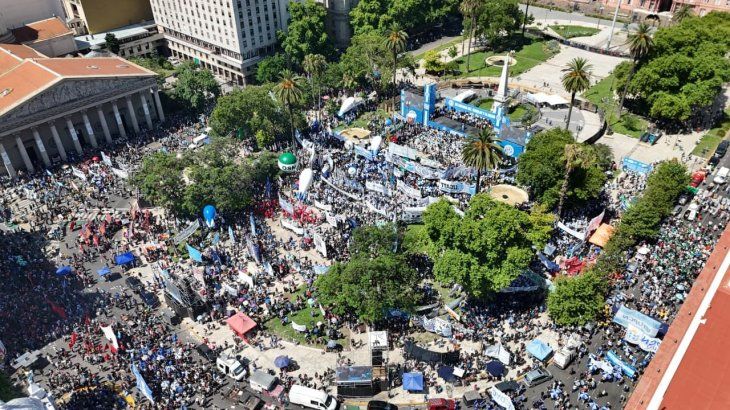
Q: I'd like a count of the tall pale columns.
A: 11